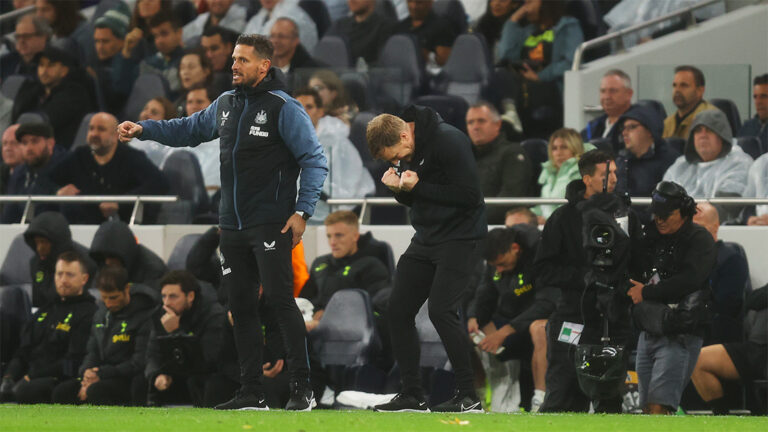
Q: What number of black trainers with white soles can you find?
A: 4